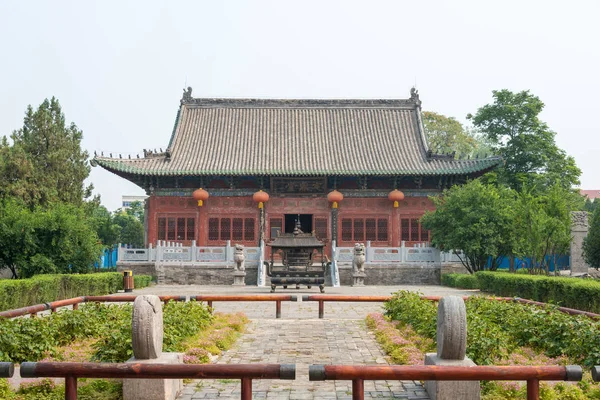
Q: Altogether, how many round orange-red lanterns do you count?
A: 4